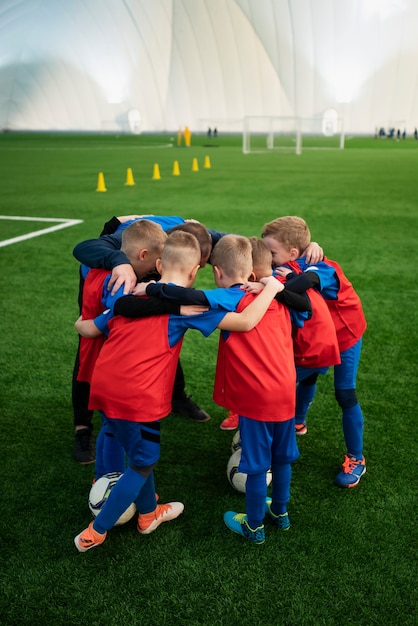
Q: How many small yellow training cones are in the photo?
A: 6